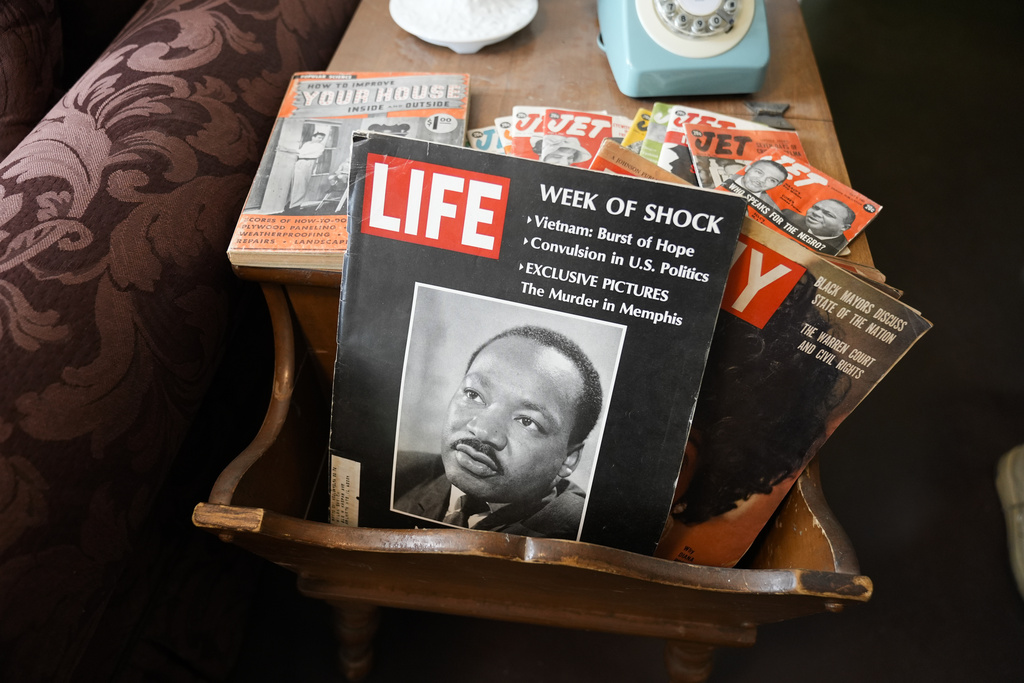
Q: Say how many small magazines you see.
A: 9